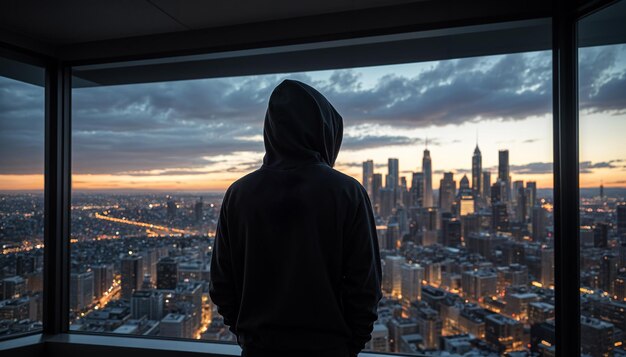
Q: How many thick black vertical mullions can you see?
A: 2